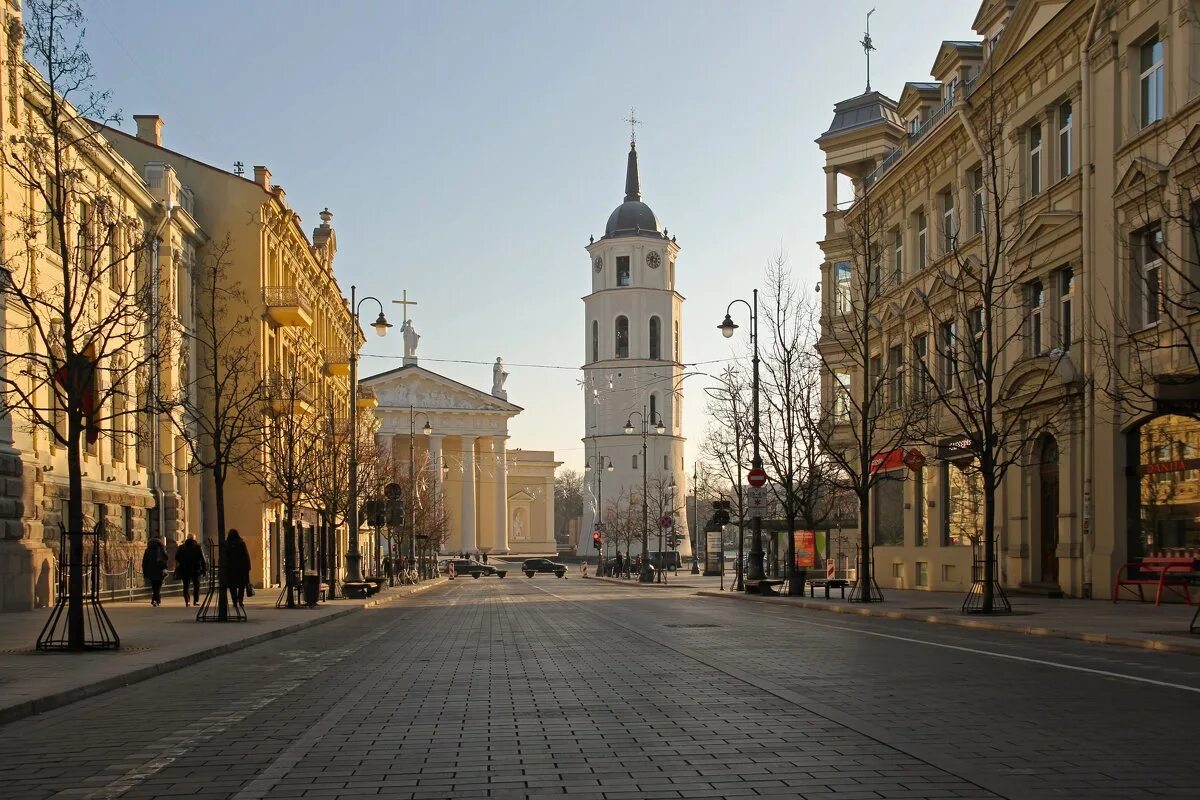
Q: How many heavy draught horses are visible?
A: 0